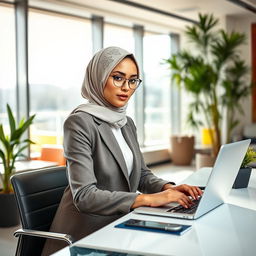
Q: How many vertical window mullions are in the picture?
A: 4